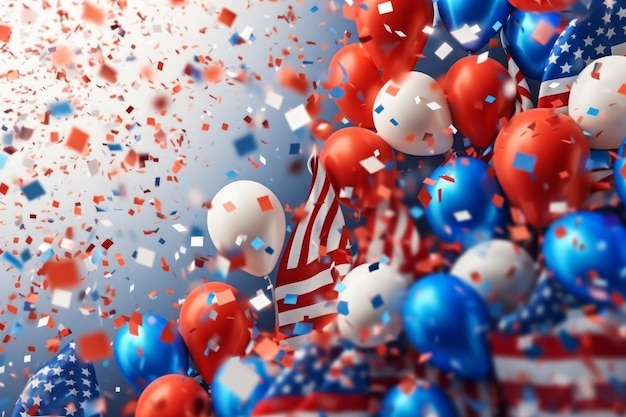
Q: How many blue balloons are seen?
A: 9